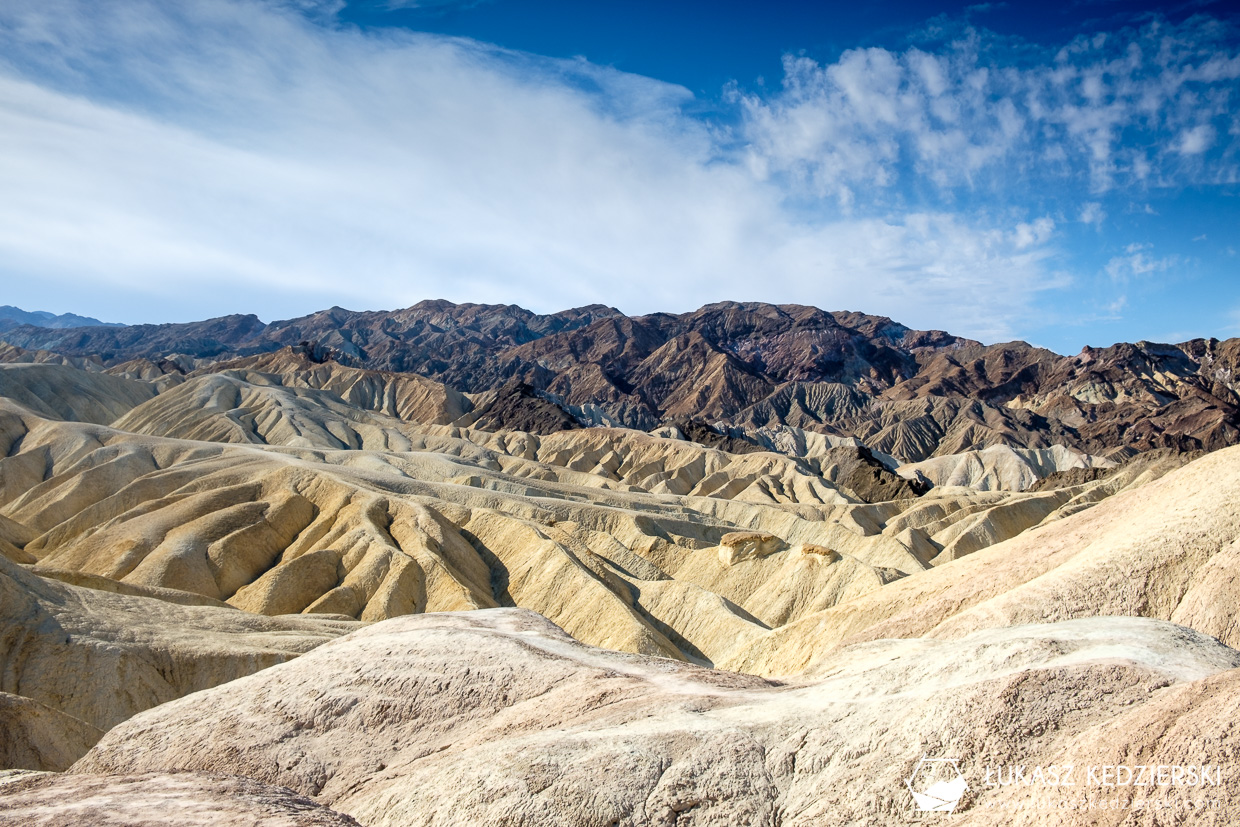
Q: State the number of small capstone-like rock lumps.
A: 2